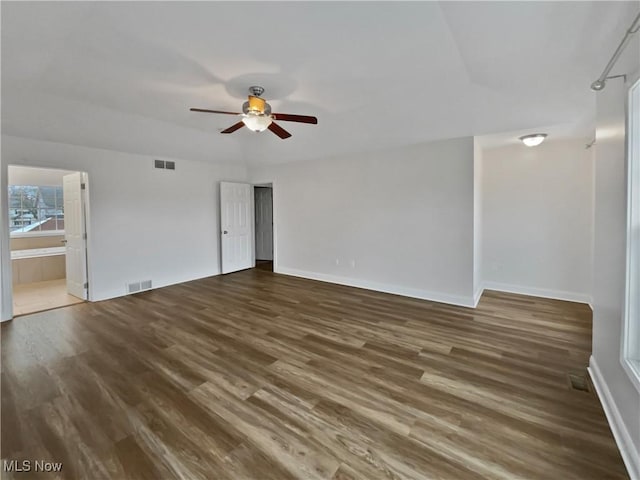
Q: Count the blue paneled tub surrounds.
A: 0